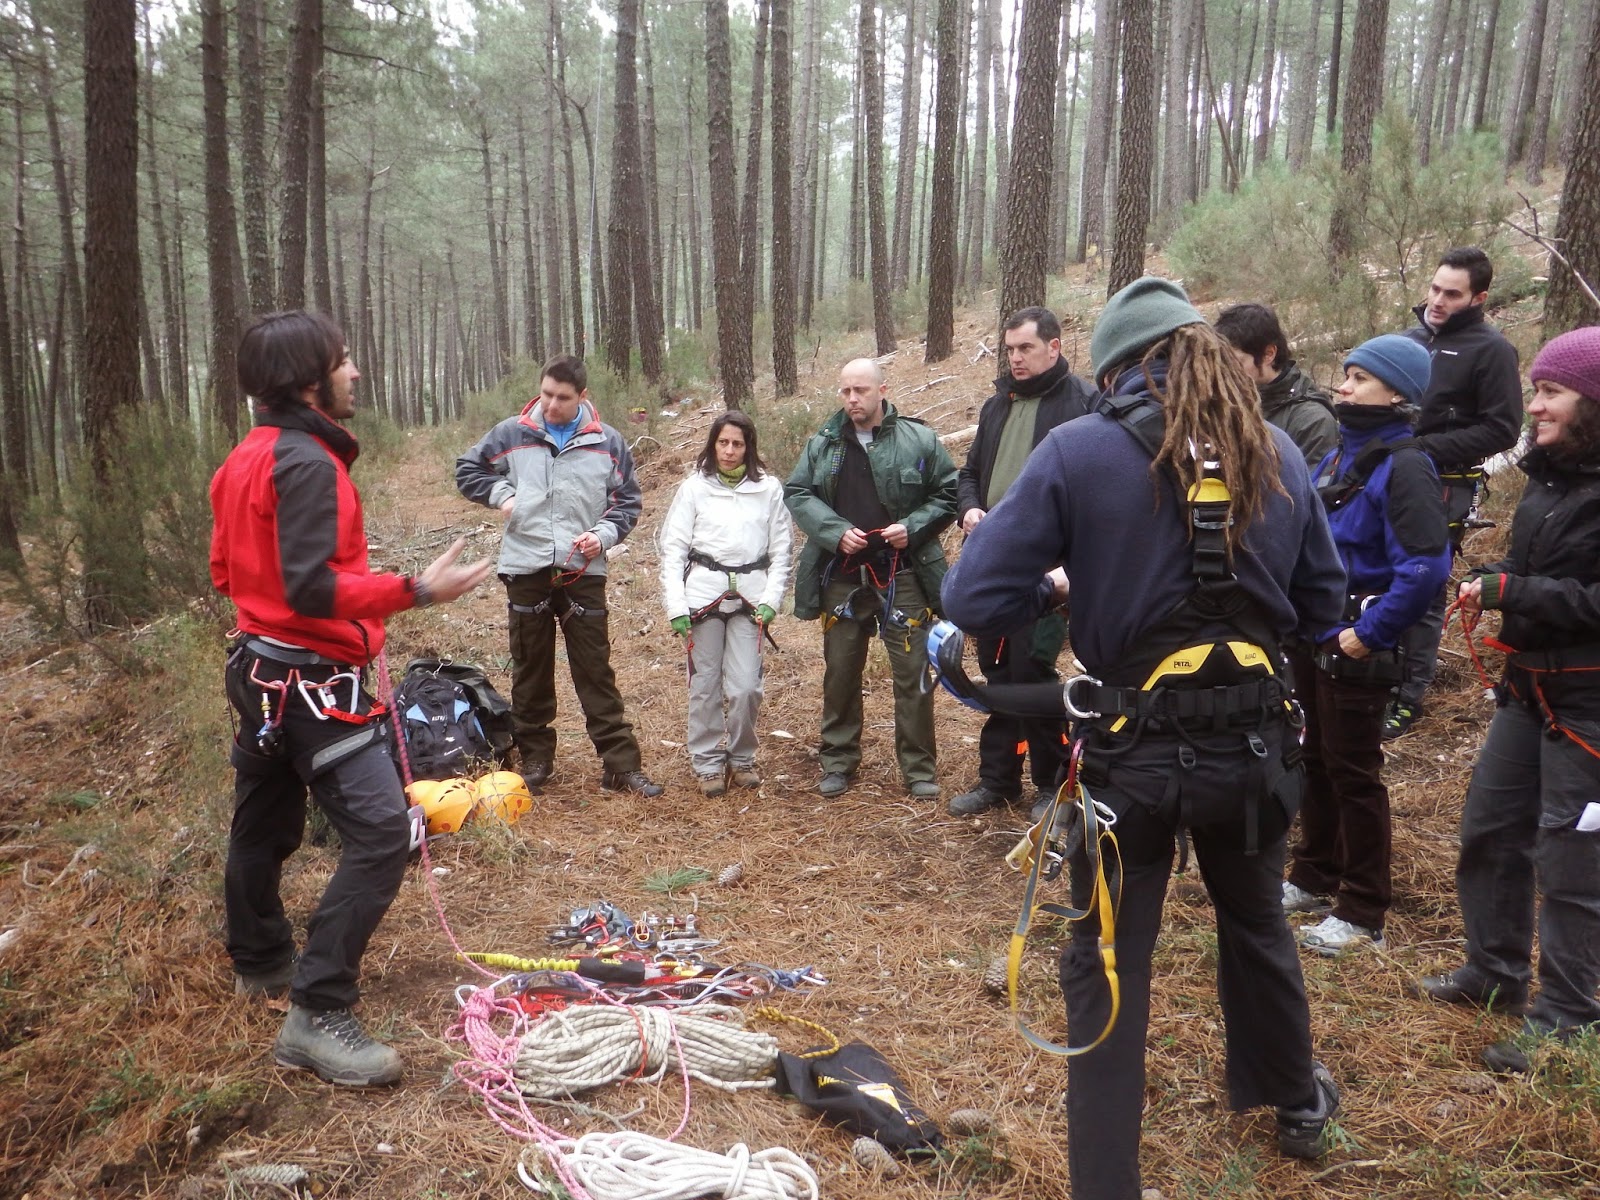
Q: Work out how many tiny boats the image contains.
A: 0